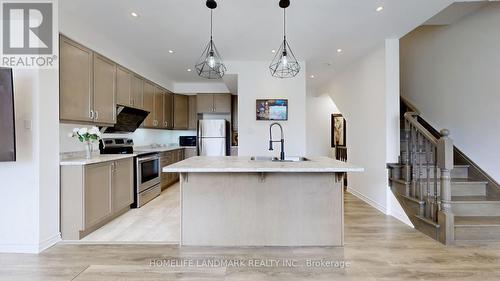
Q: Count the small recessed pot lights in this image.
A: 7